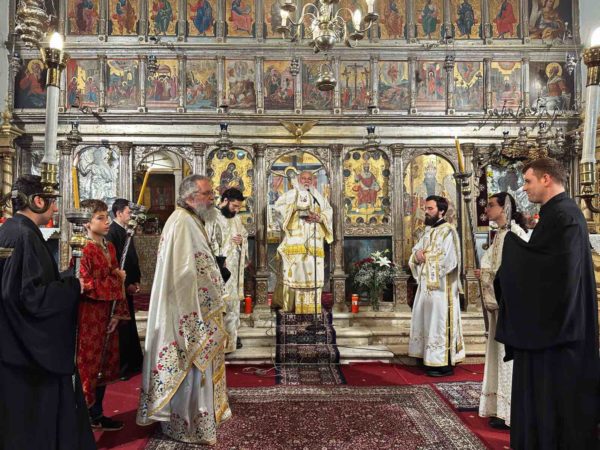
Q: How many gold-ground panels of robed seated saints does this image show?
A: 12